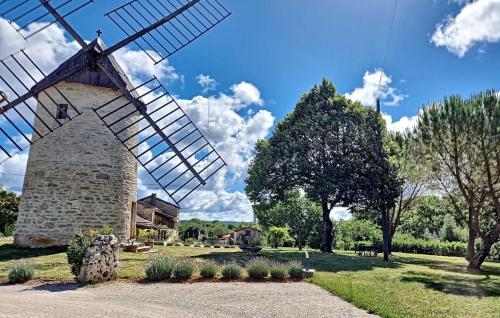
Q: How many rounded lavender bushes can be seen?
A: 8